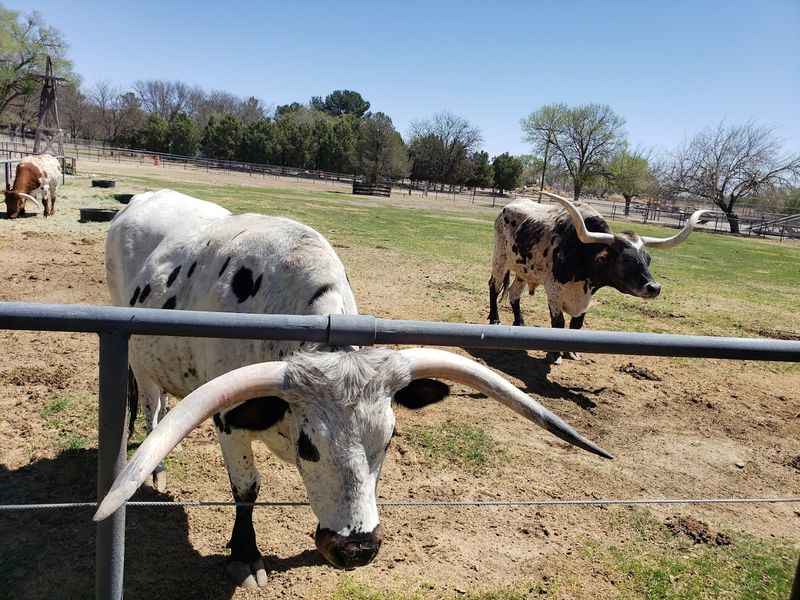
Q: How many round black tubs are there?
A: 3